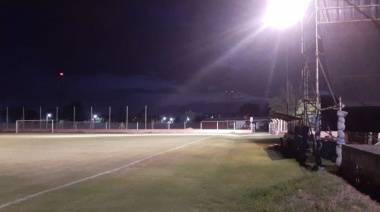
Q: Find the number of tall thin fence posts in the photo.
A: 9